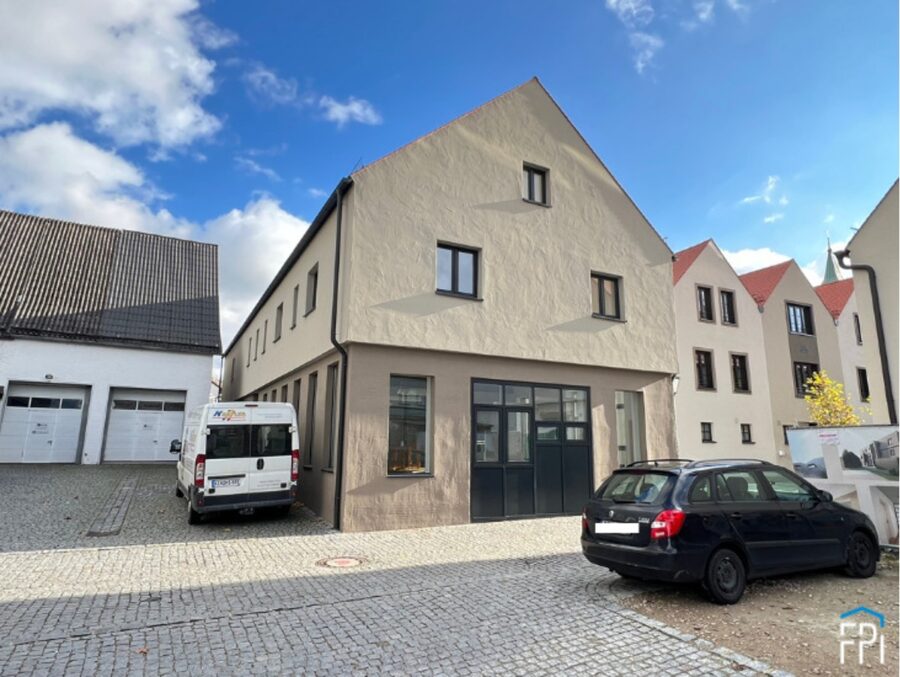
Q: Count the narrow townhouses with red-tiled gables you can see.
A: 3